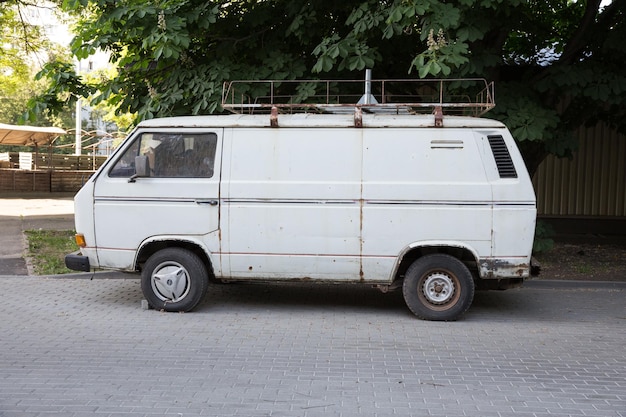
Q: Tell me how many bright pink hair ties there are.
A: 0